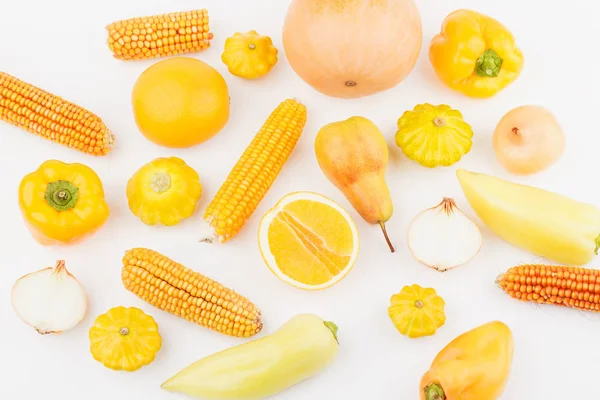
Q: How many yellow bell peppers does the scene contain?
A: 3